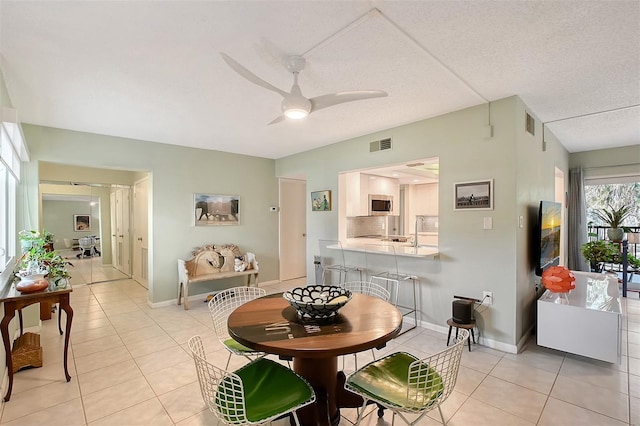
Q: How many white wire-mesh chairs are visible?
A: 4